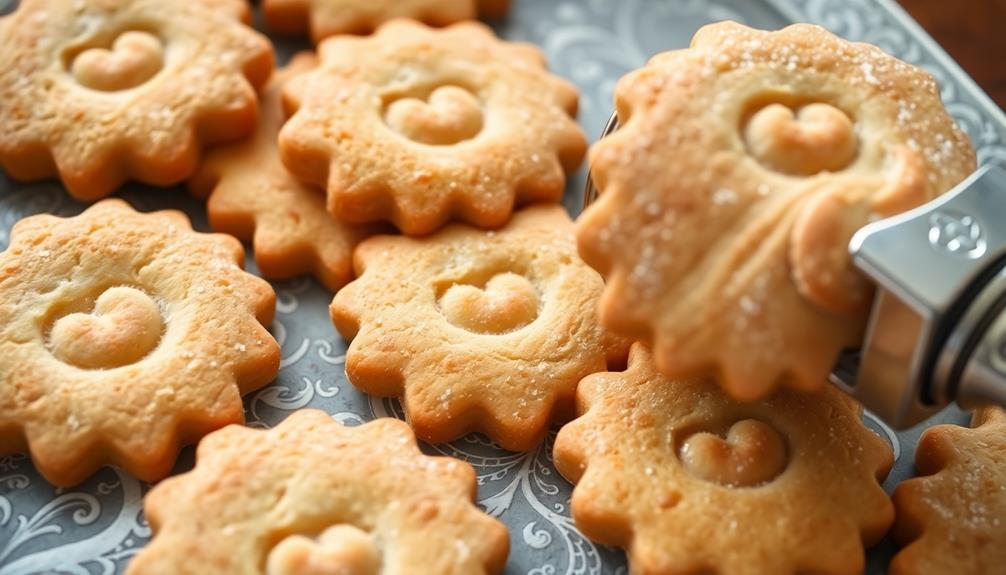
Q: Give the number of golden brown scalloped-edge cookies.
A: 10